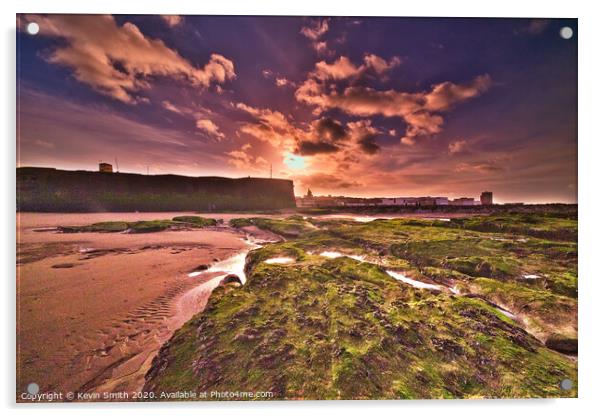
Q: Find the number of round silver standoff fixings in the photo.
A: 4